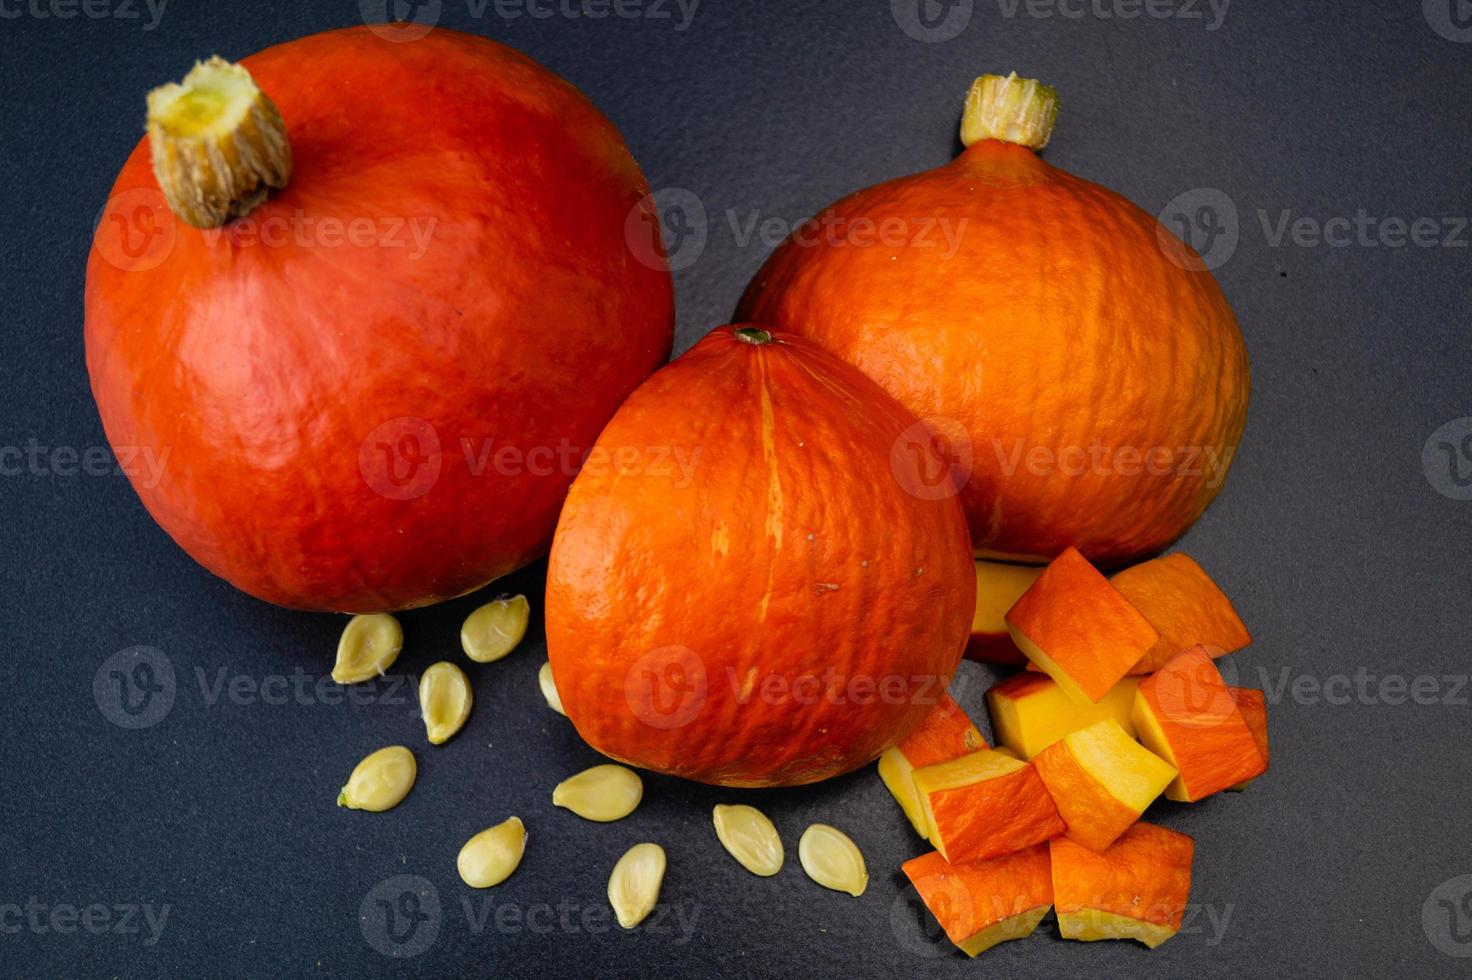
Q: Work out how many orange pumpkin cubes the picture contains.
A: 11